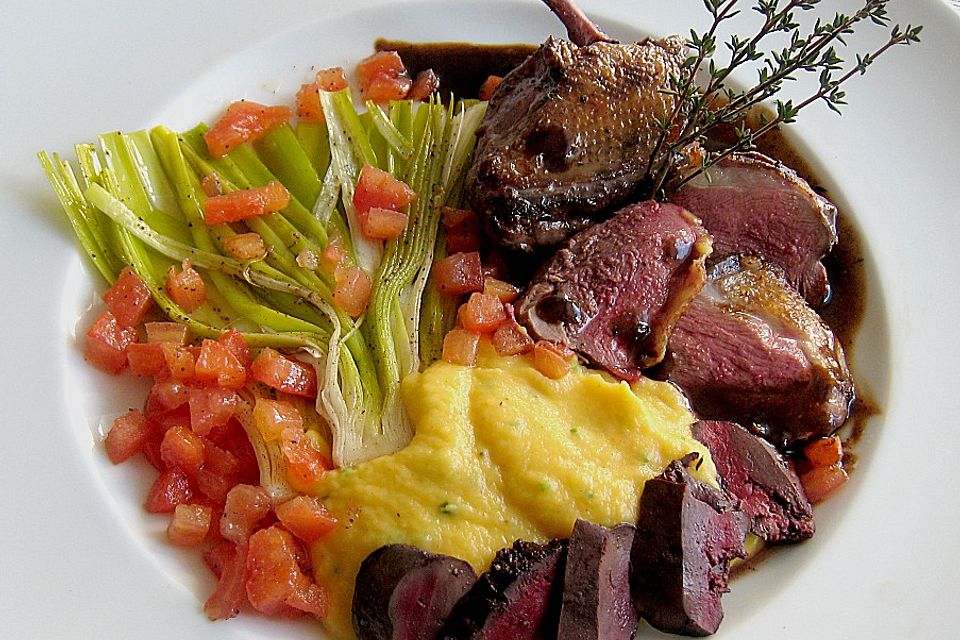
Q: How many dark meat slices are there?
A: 5